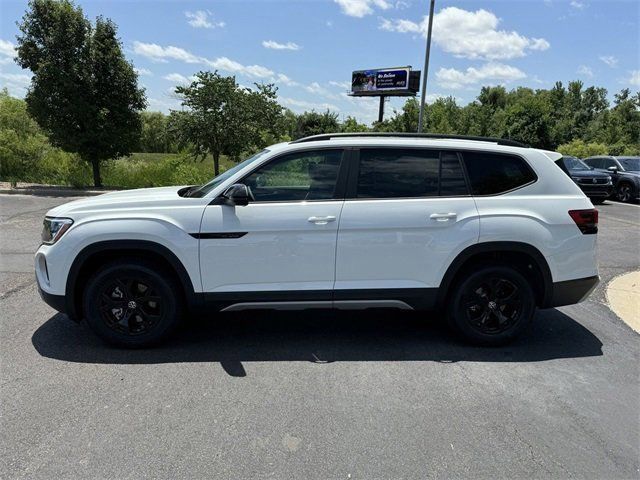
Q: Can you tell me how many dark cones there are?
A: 0